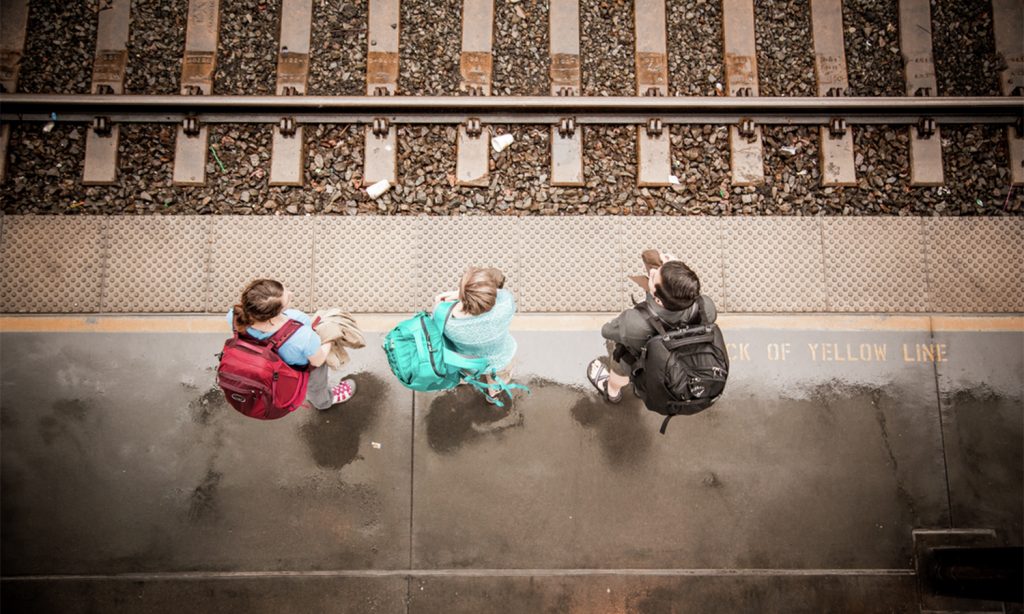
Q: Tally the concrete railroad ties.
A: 12